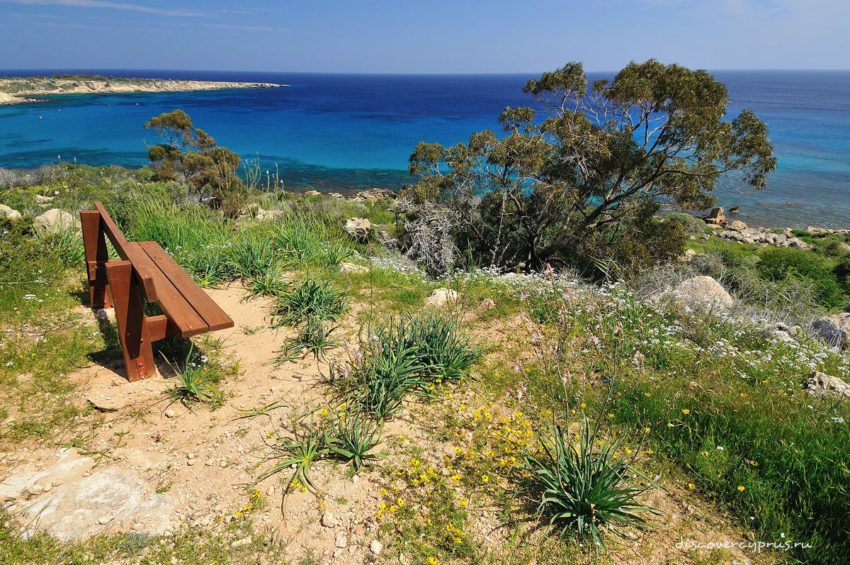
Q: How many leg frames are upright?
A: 2